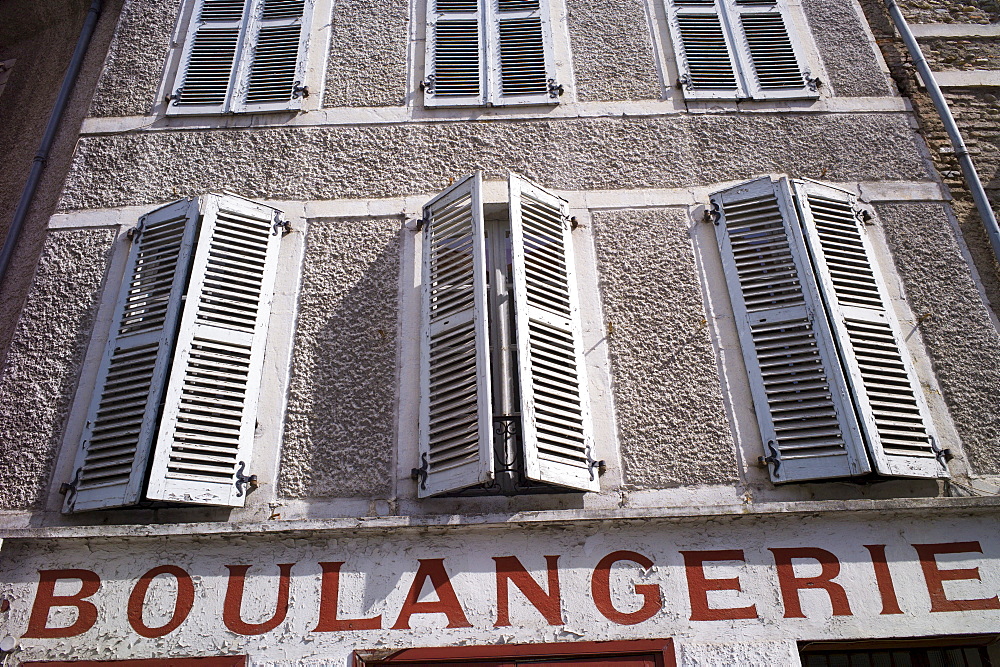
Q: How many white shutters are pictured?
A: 12